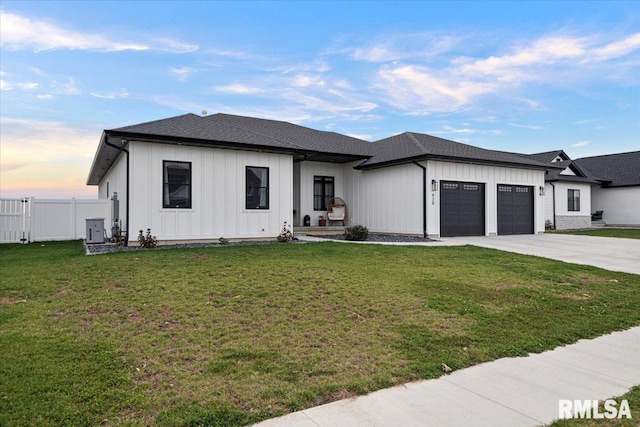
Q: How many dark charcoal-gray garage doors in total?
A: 2